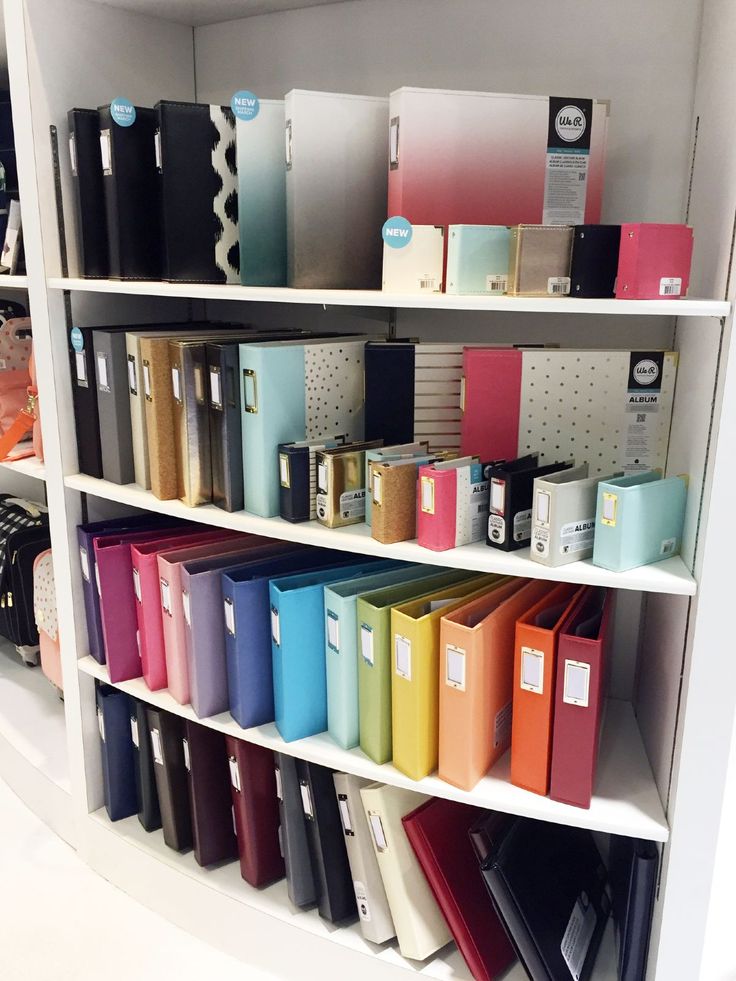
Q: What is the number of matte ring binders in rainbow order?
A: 13